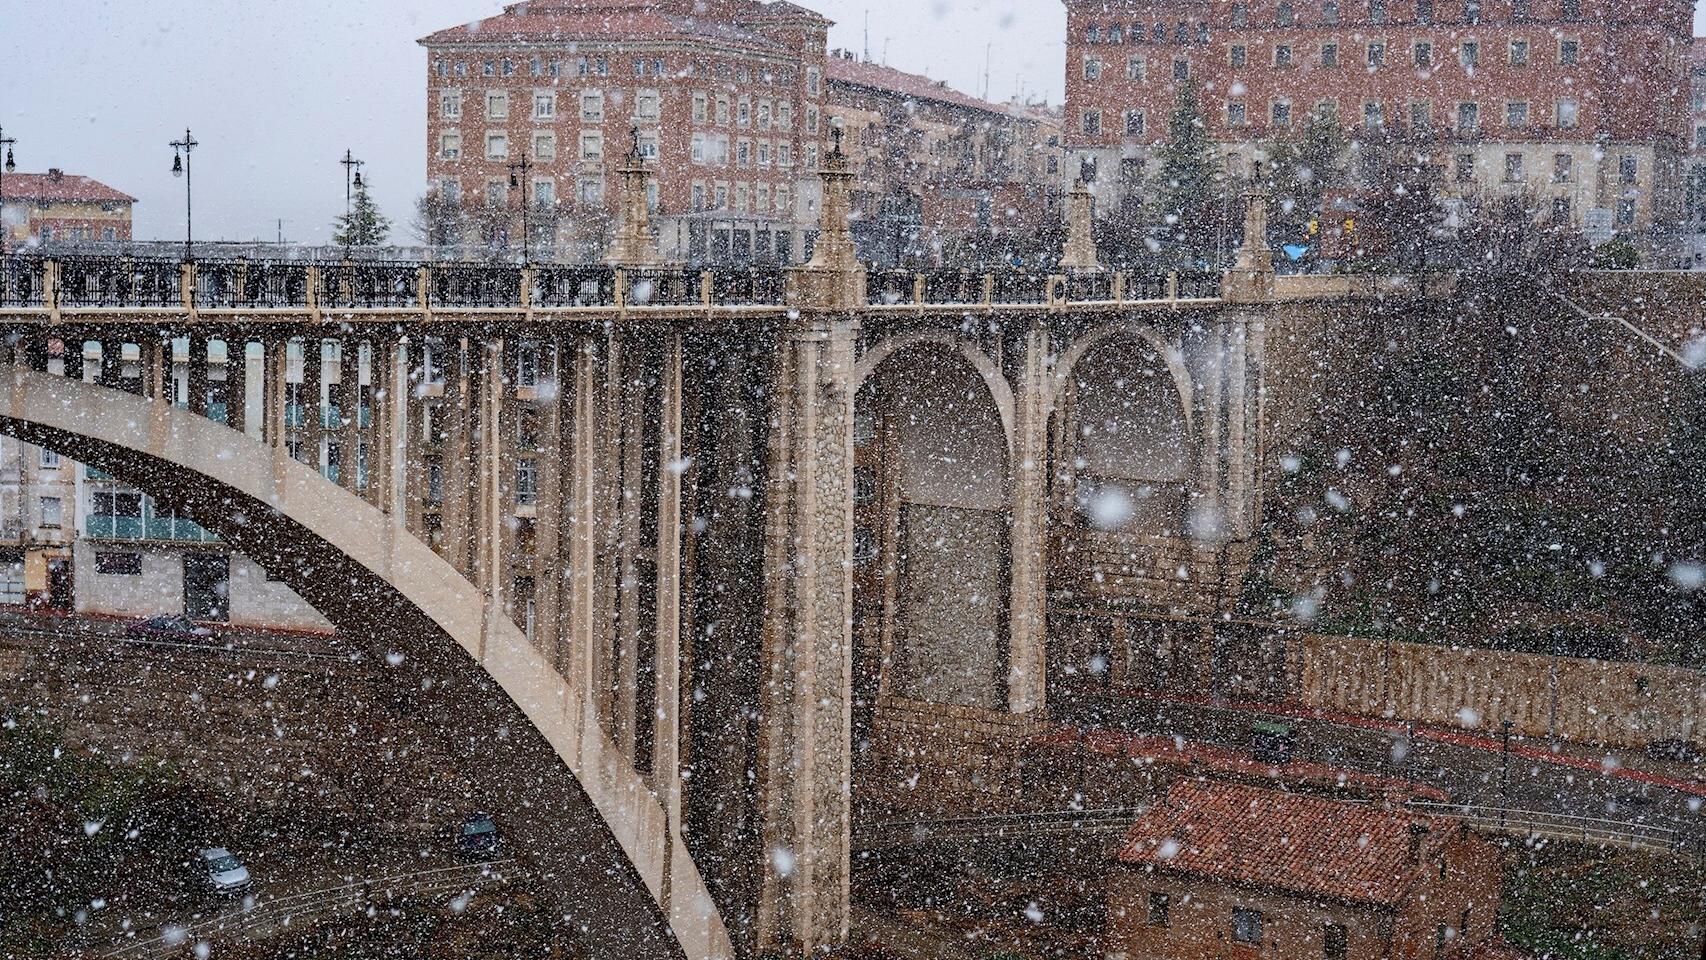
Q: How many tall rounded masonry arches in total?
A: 2